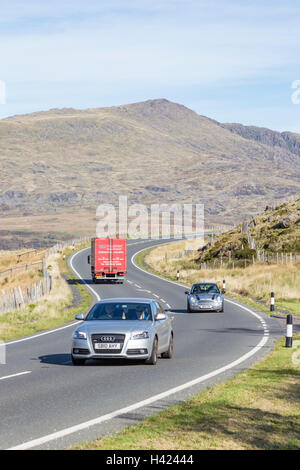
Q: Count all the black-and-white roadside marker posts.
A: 4